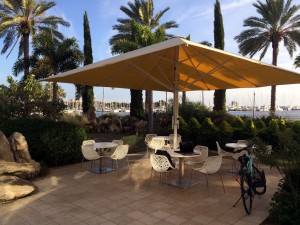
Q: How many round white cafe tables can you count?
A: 4